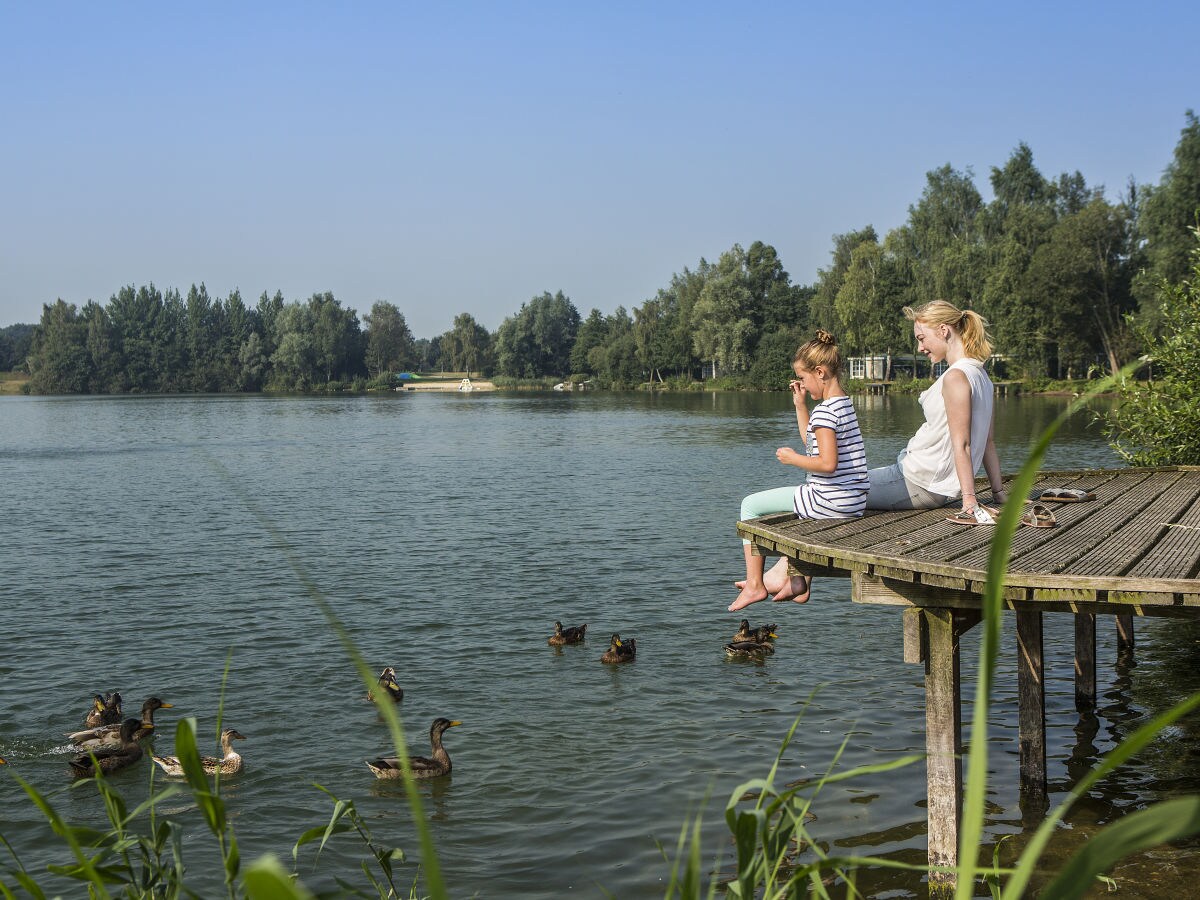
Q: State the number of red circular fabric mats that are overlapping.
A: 0